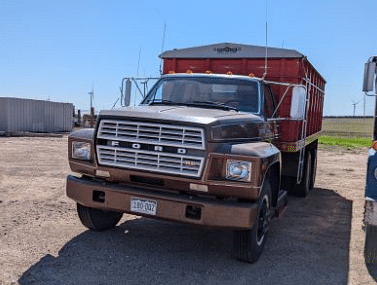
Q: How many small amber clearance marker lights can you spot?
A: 5